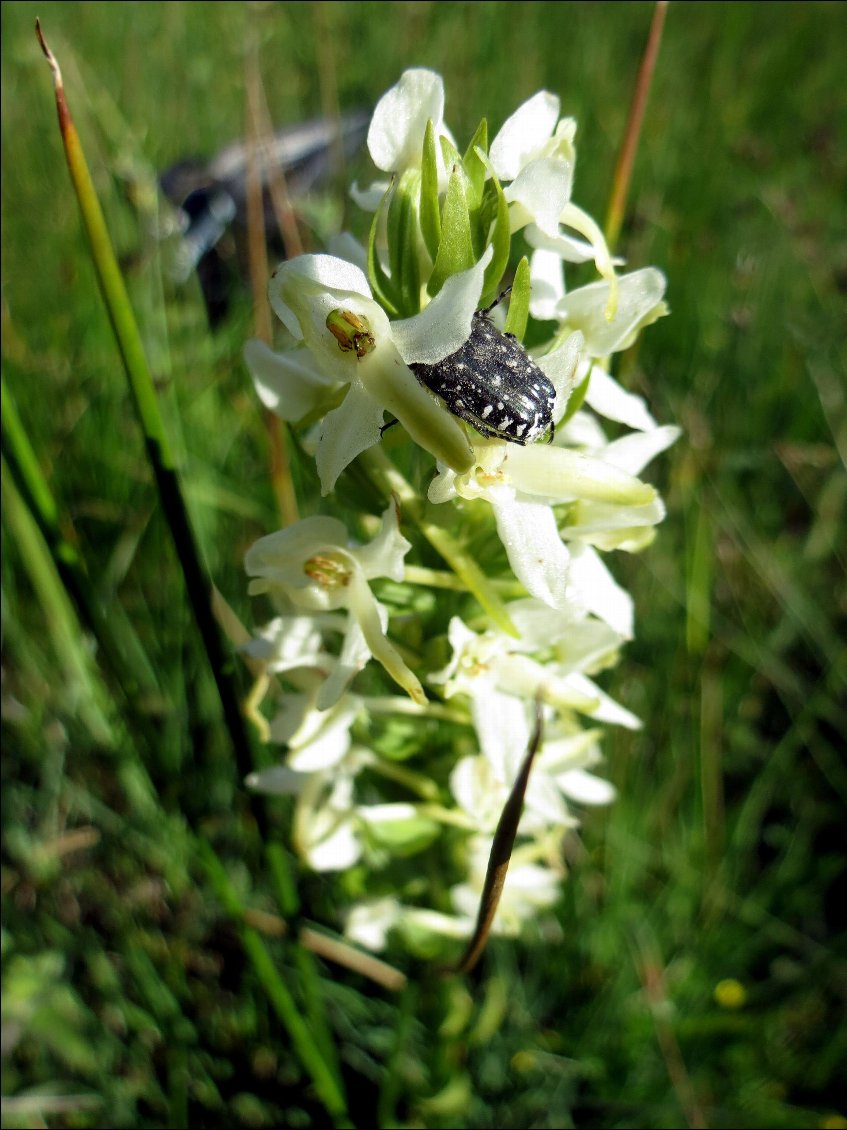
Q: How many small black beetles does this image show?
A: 1